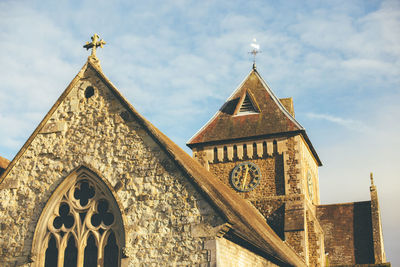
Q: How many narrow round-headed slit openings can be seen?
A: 7